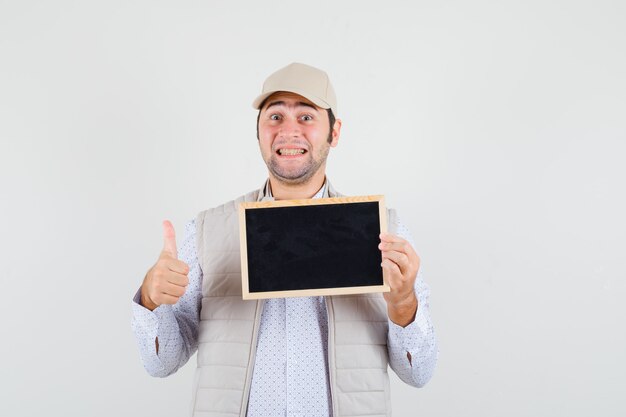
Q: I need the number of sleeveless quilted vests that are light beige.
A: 1